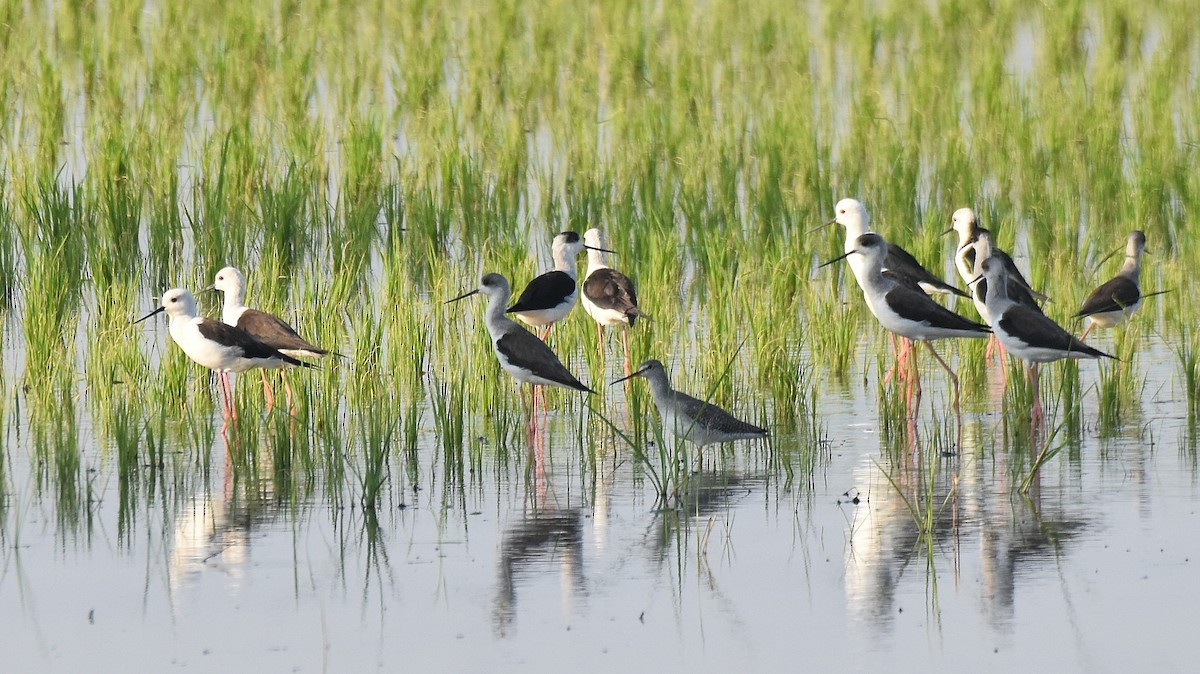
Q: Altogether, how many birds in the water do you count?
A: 12